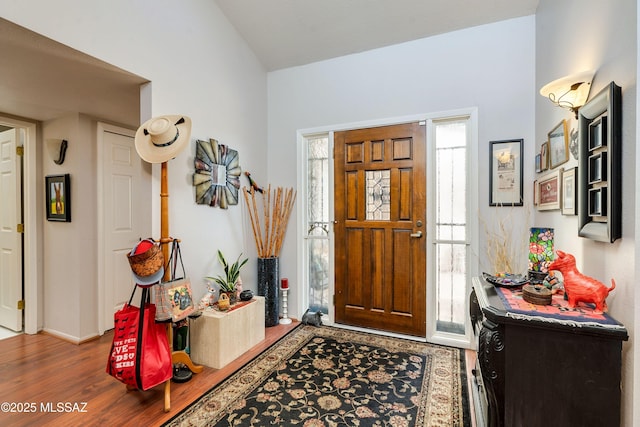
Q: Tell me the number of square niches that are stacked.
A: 3